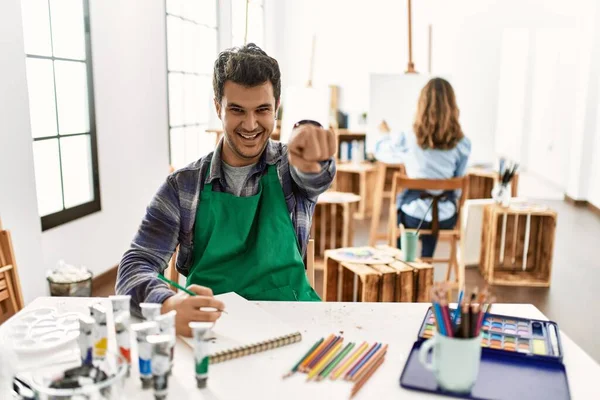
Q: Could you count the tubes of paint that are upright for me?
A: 9